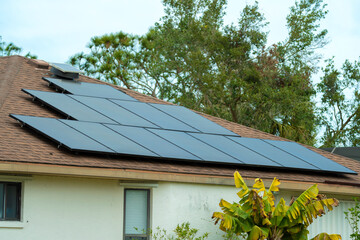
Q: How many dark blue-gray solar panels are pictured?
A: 12